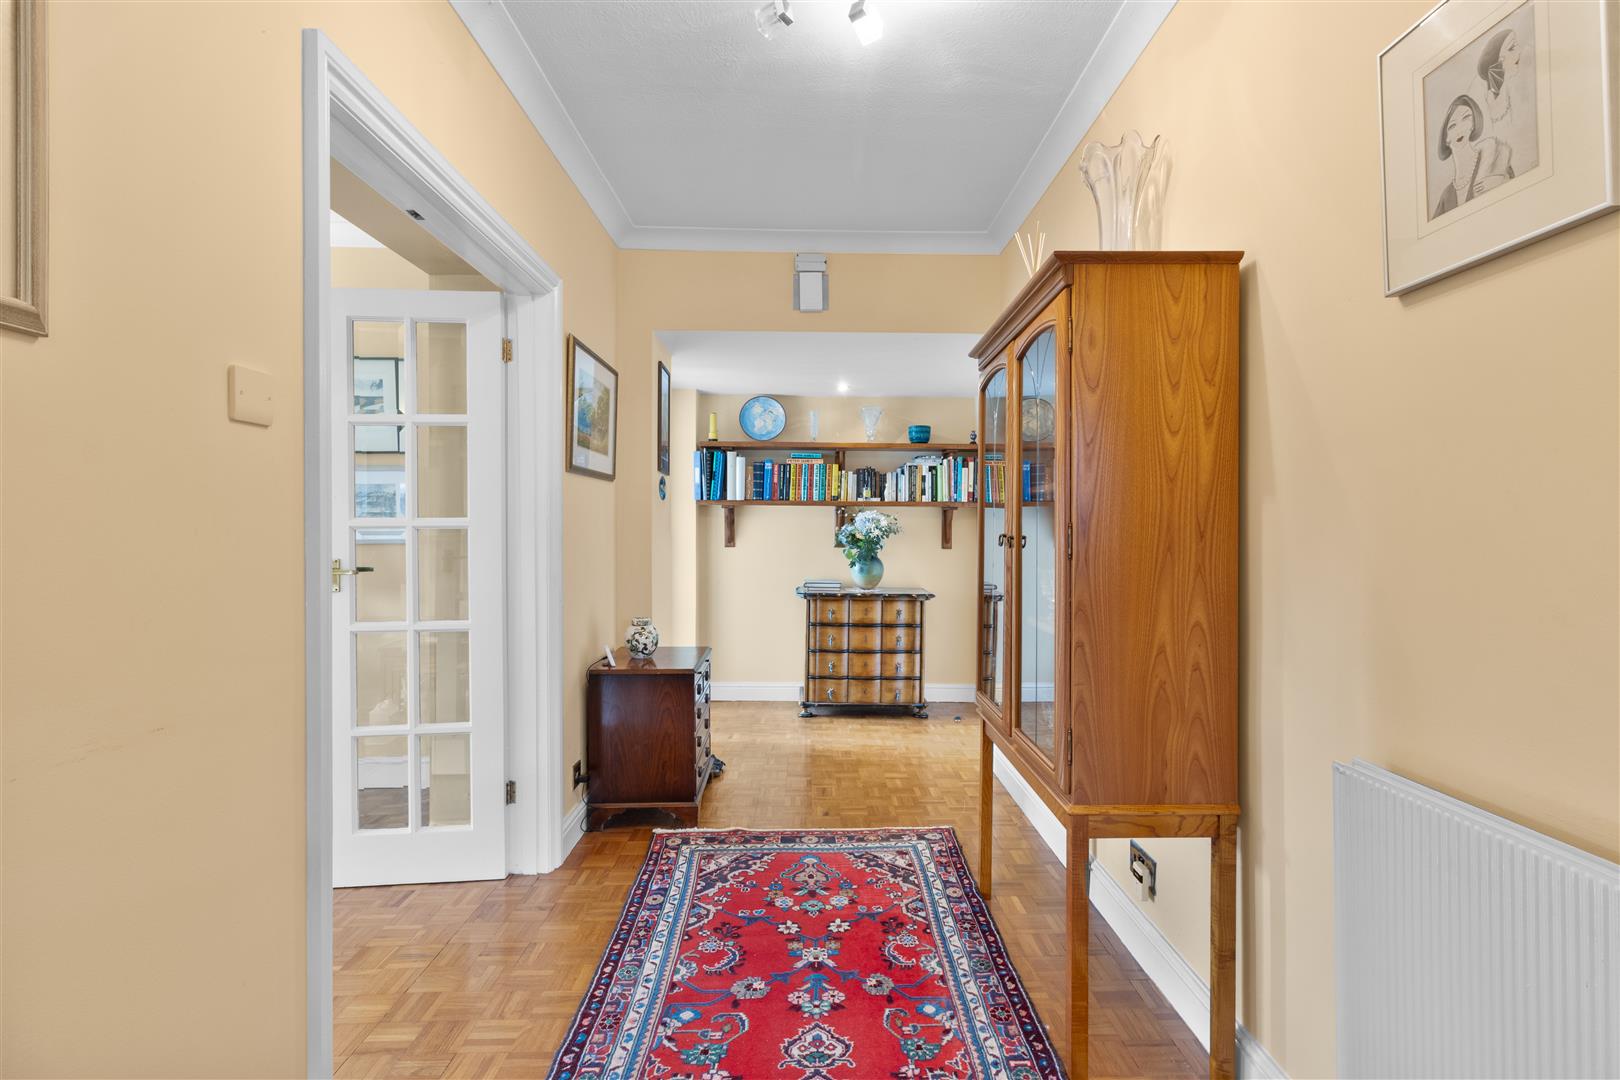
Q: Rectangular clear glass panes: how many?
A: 10